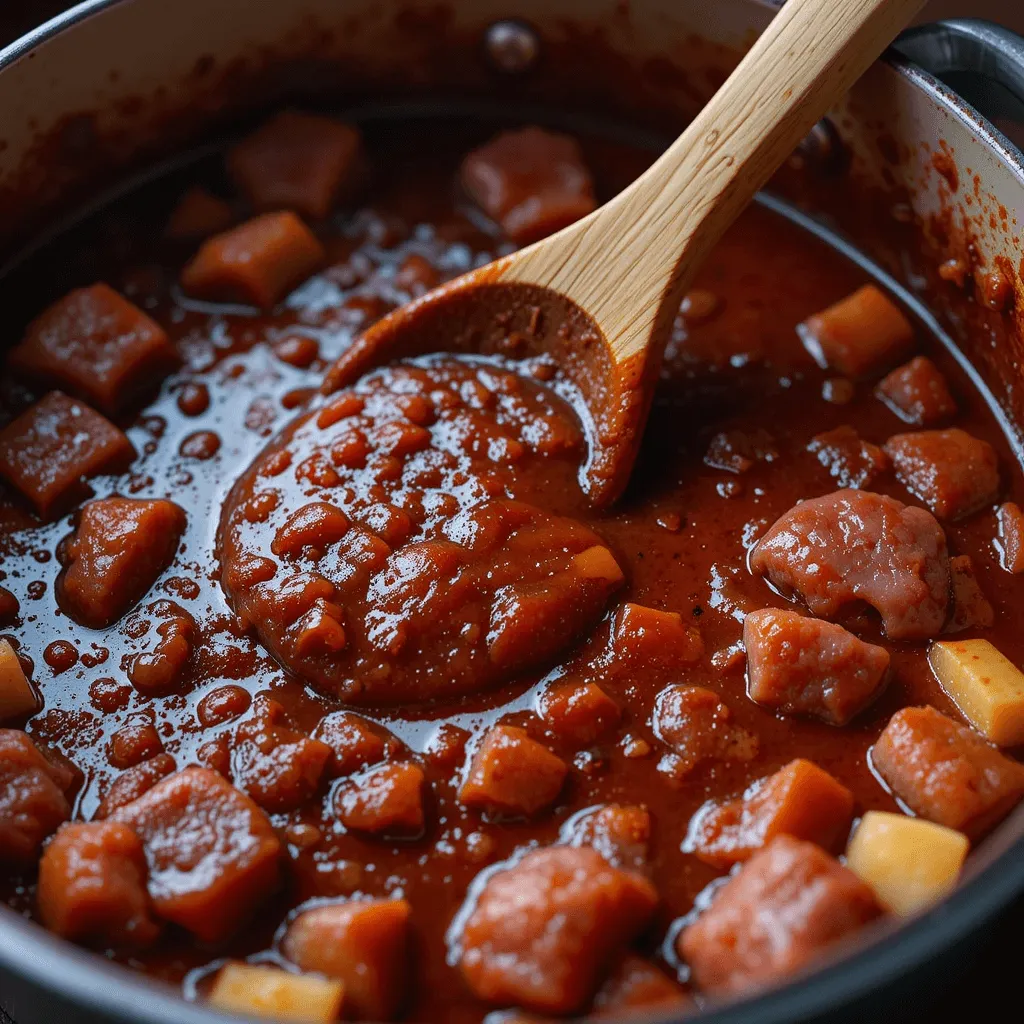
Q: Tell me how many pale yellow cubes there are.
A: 3